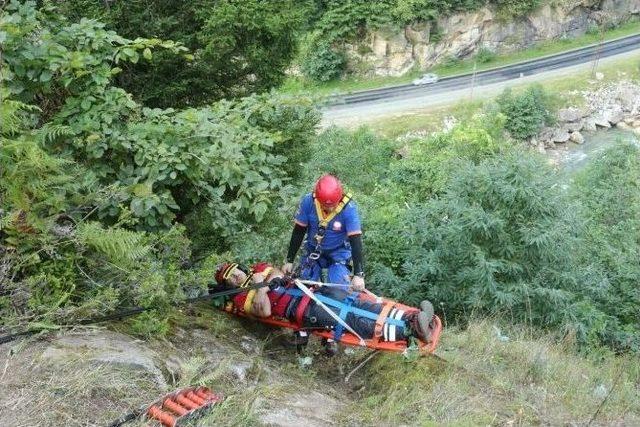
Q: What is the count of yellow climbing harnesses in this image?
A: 1